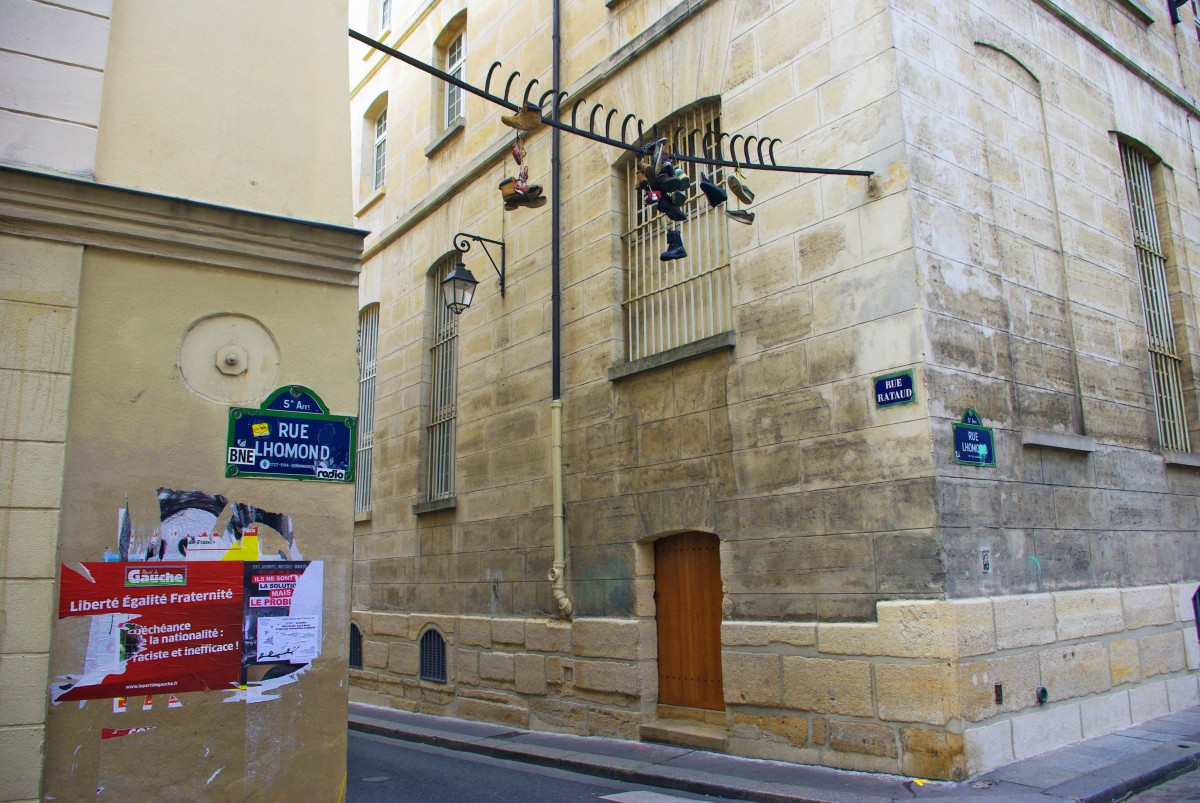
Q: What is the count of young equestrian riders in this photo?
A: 0